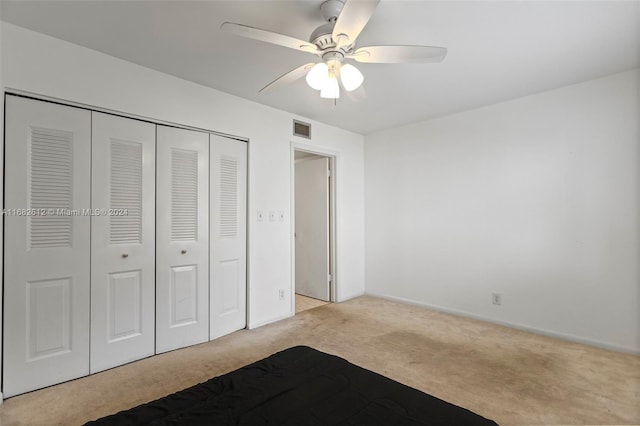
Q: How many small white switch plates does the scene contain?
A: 3